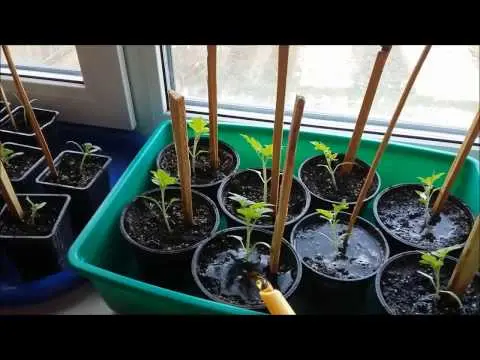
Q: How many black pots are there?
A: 12